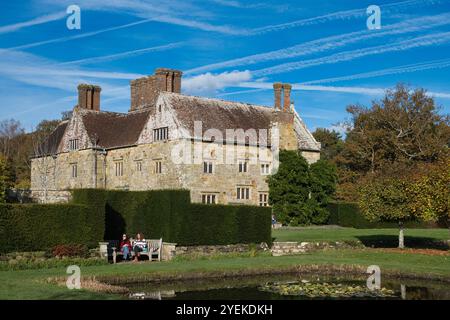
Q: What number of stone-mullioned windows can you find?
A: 12